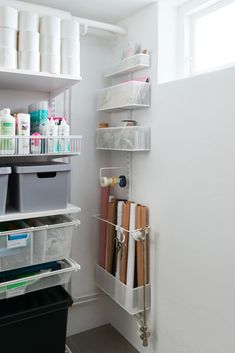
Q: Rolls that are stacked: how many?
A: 12